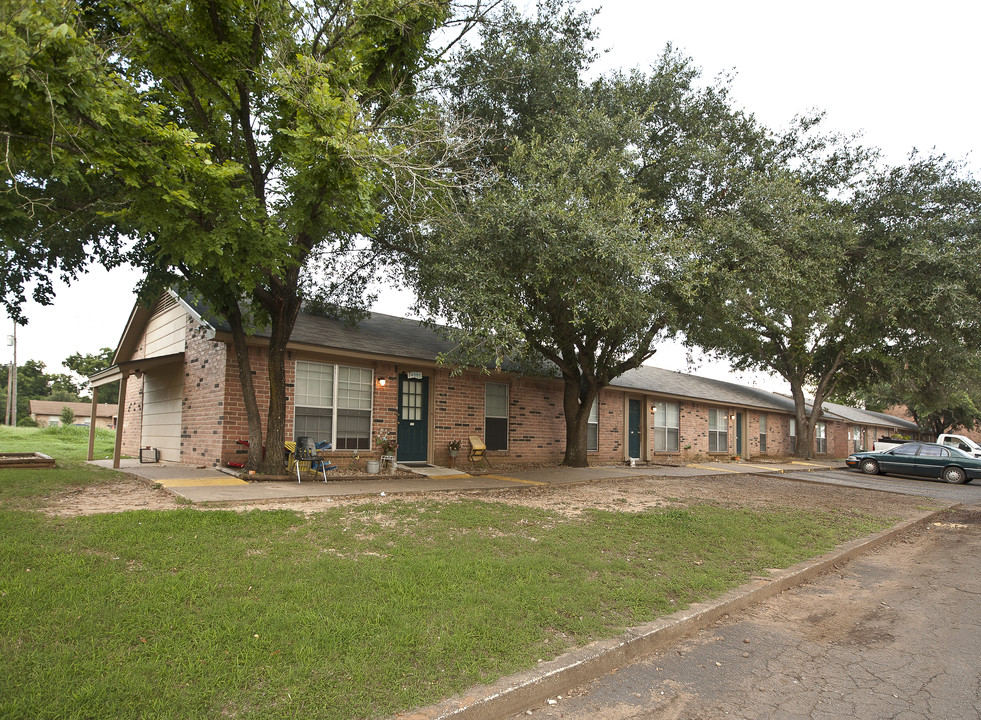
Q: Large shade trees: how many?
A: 3